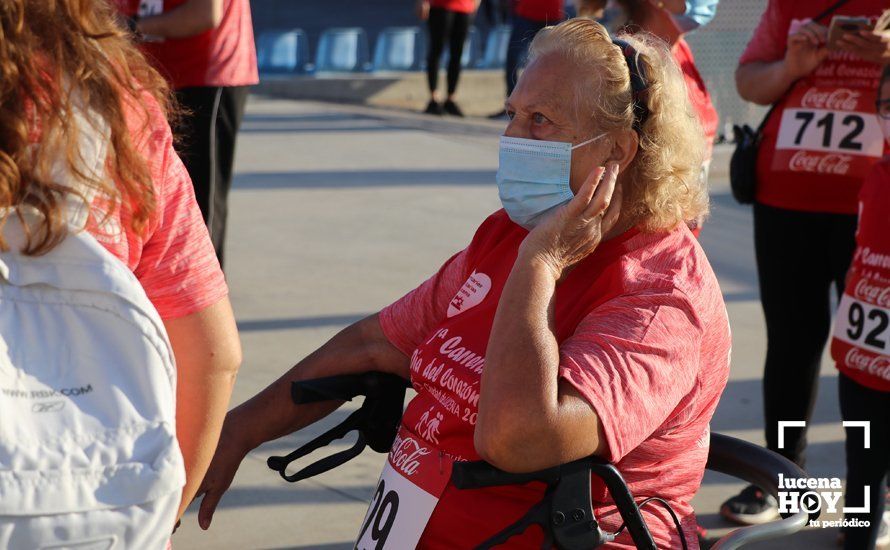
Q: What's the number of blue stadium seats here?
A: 5